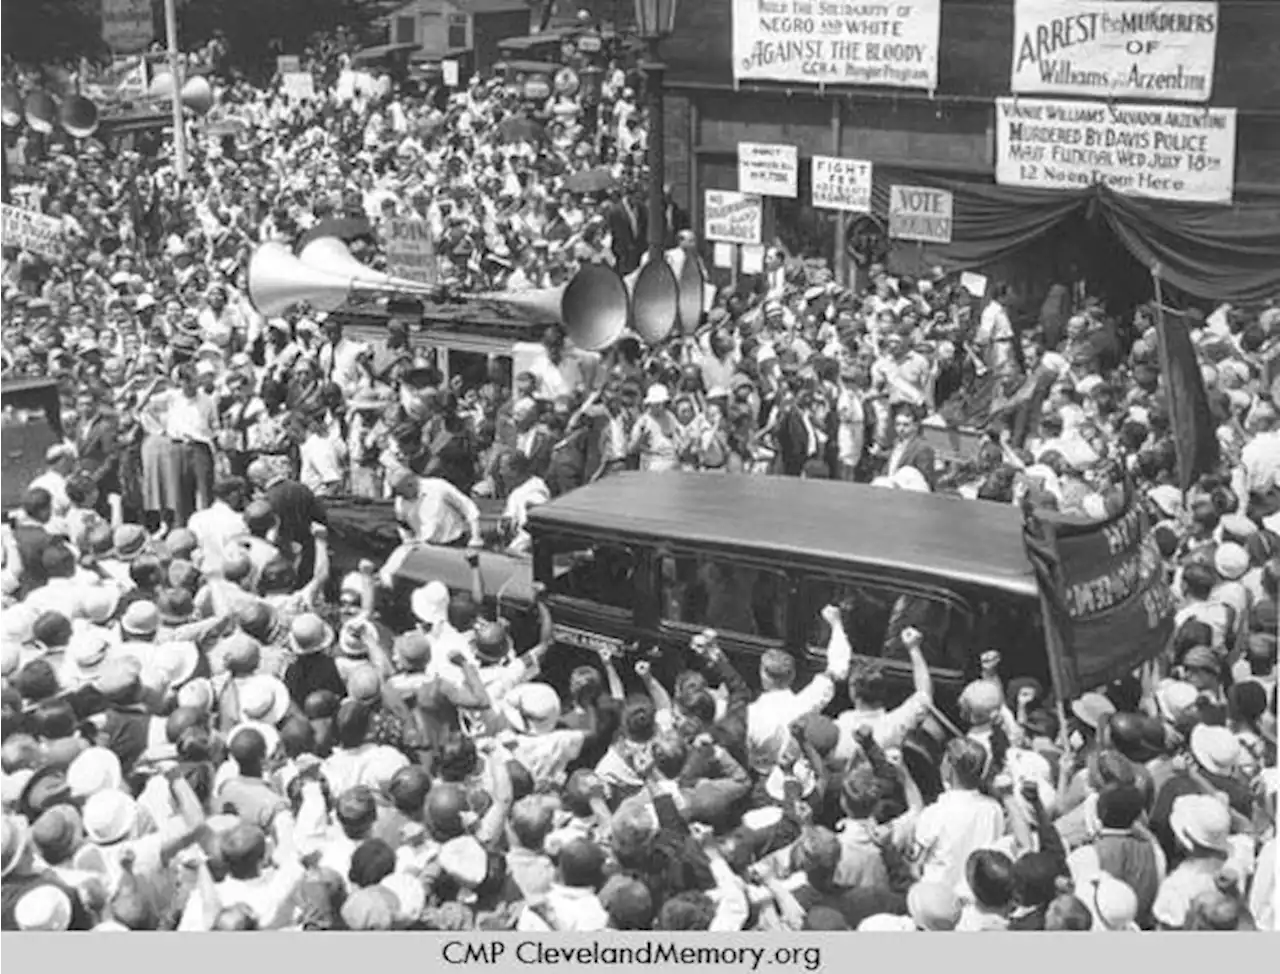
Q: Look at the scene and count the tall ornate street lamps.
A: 1